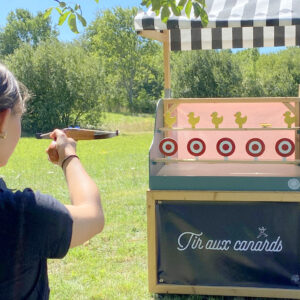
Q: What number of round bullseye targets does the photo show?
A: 5